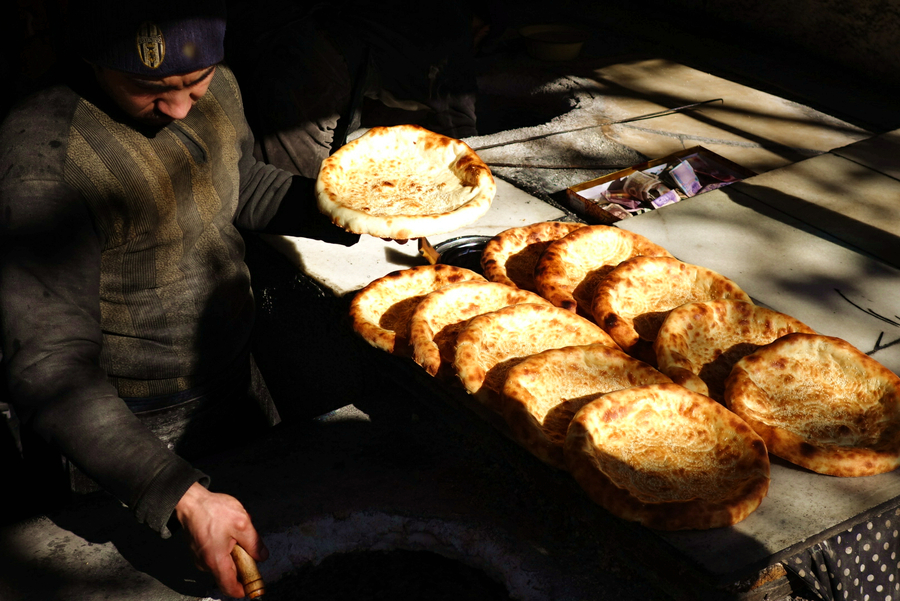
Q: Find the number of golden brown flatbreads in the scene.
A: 11